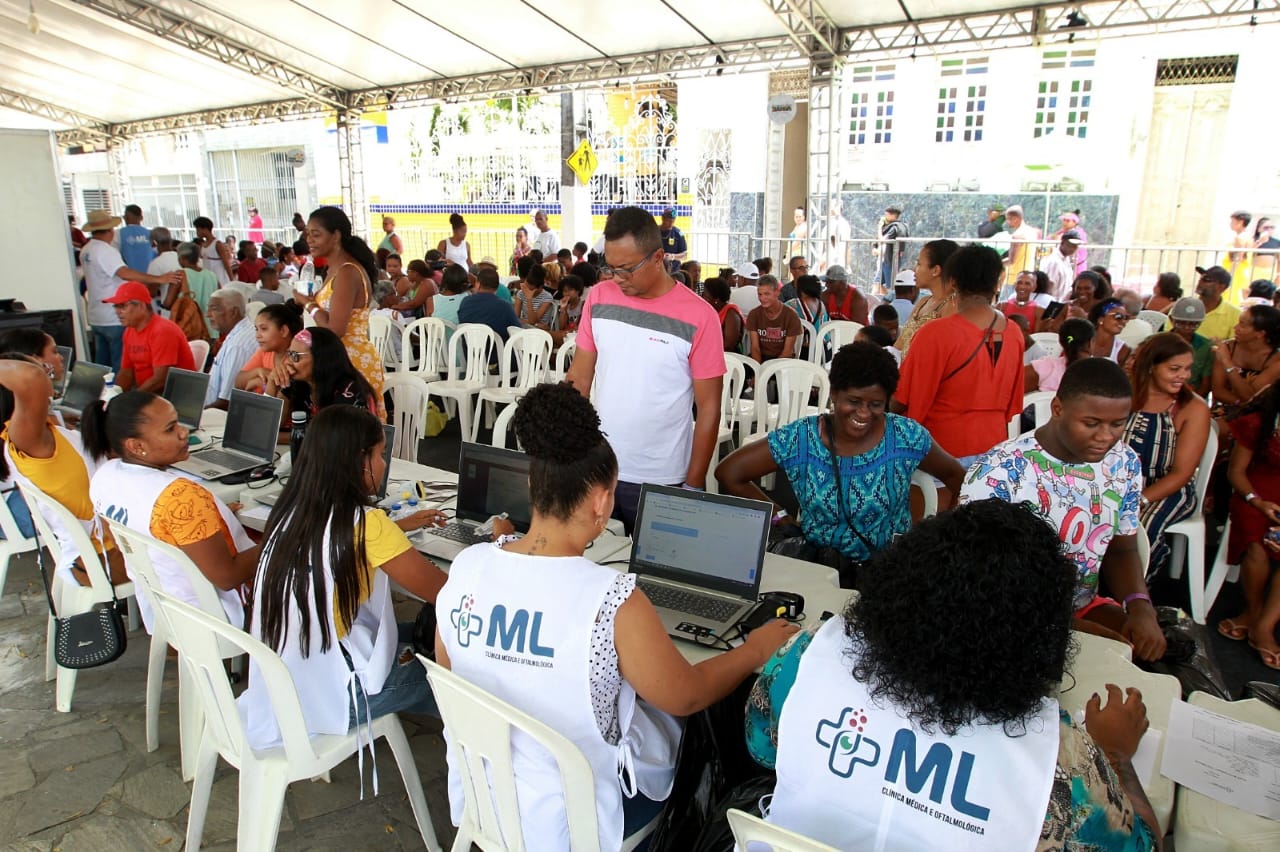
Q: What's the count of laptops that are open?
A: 7